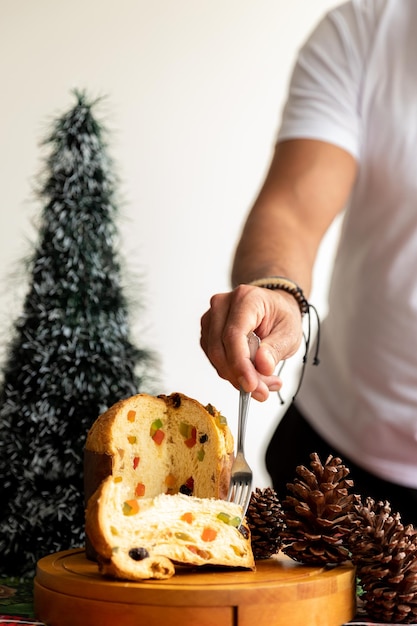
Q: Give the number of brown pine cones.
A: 4